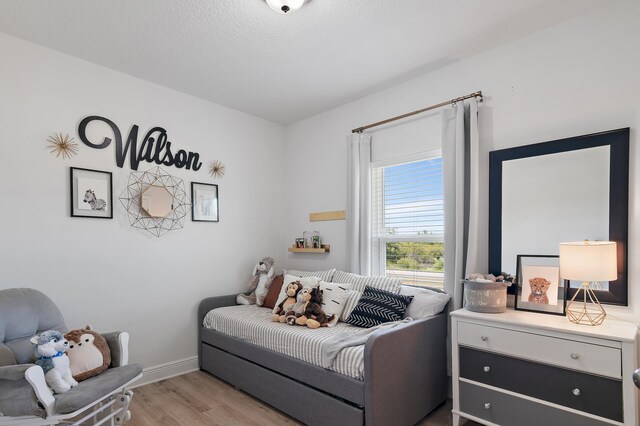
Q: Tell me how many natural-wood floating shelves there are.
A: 2